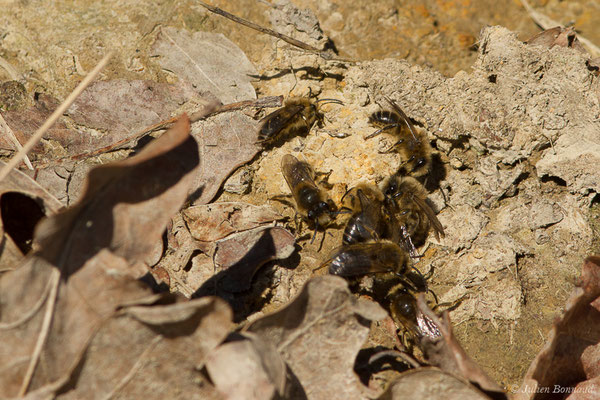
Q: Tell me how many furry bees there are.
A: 7